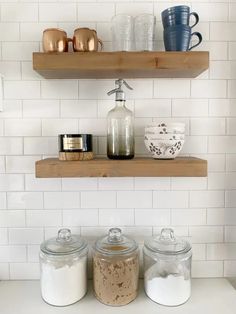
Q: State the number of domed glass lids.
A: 3